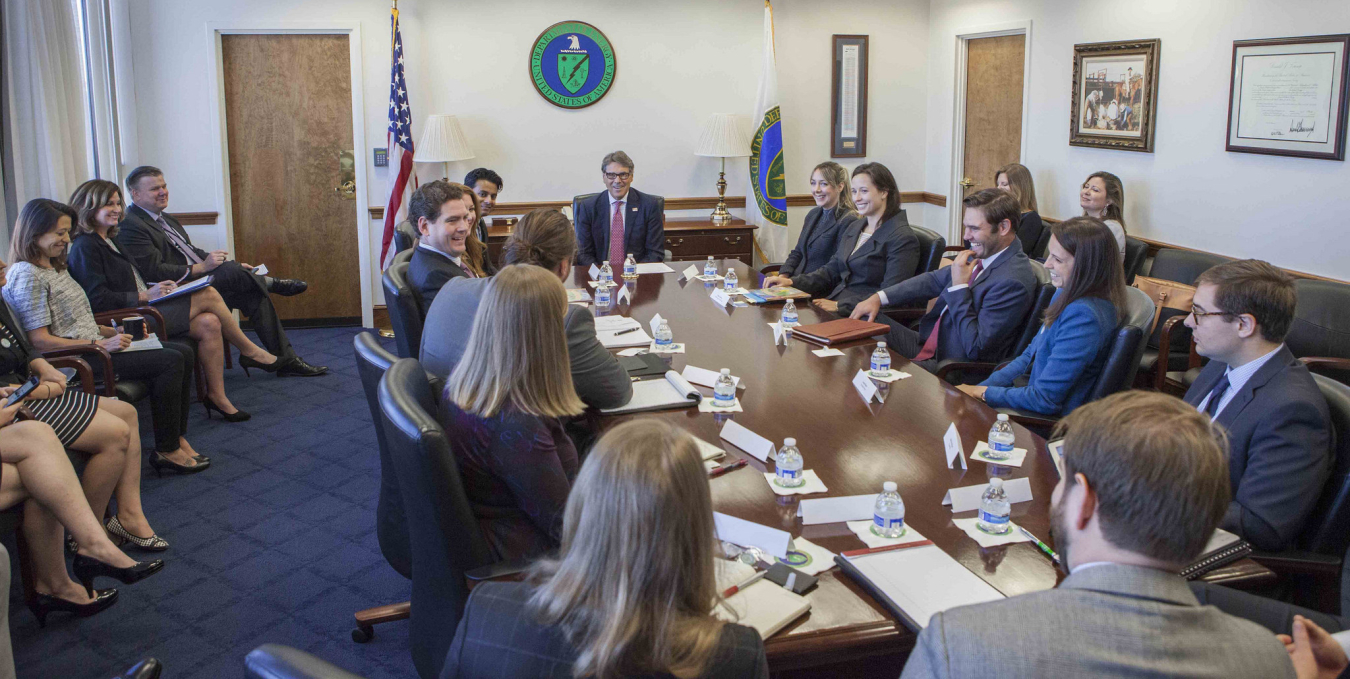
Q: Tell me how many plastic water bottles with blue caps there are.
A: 0